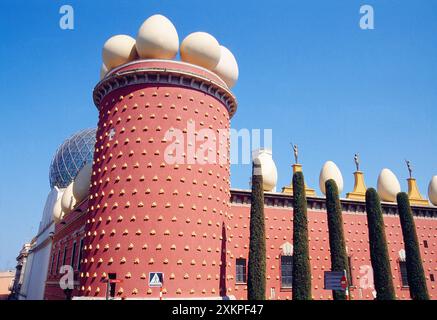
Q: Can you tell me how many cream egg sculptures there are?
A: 12